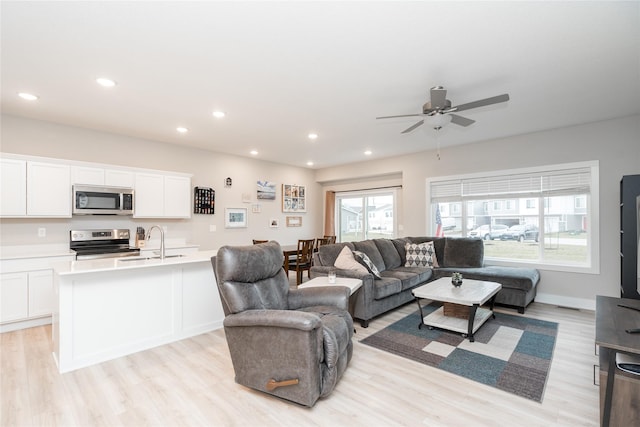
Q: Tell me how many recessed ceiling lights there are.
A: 8